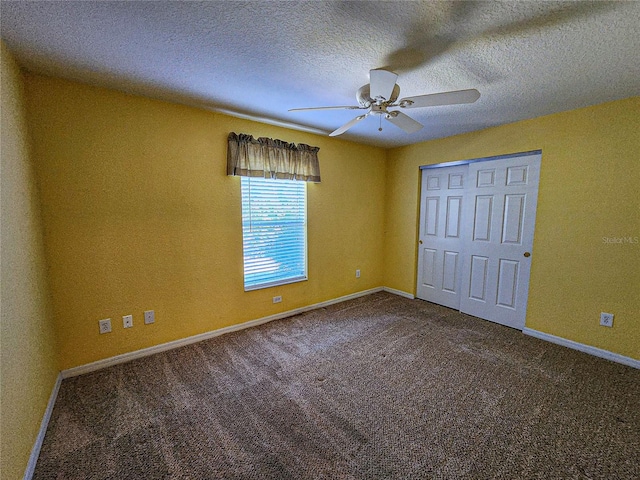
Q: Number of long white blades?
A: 5